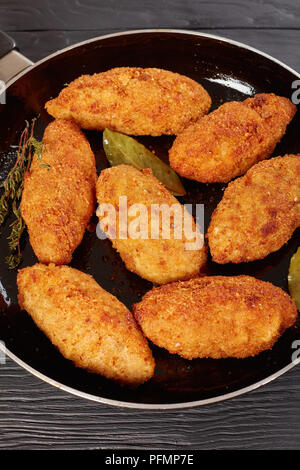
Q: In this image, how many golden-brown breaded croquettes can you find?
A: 7